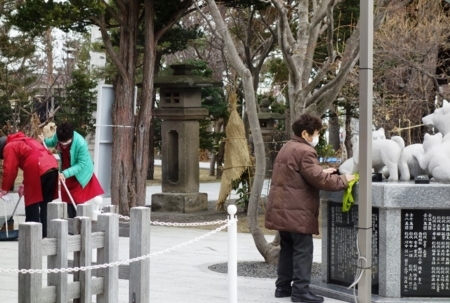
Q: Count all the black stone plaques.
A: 2